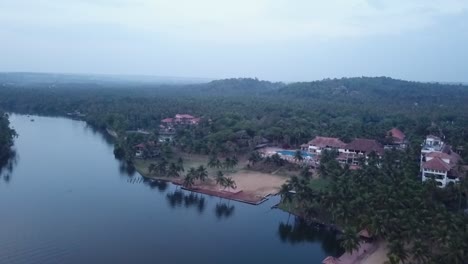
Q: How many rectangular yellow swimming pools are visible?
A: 0